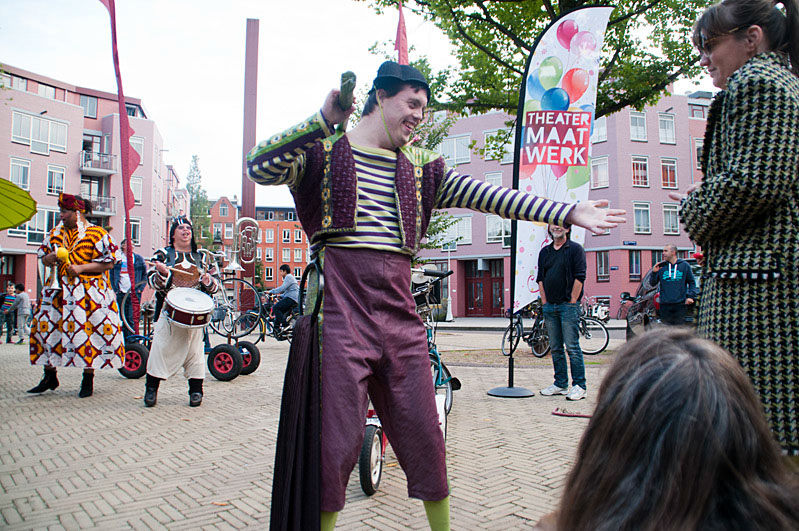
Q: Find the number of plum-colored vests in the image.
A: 1